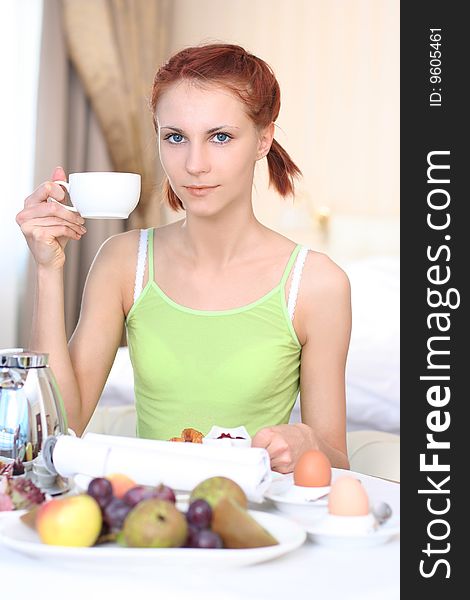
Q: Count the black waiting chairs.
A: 0